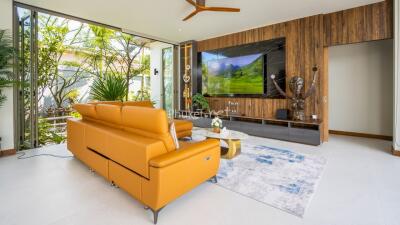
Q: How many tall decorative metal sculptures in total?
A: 1